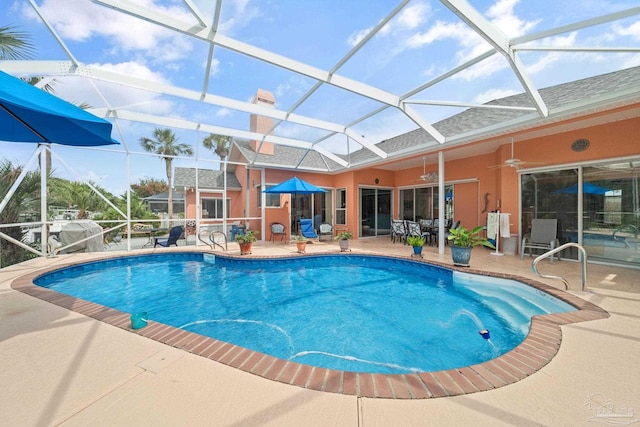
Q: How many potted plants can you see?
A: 5